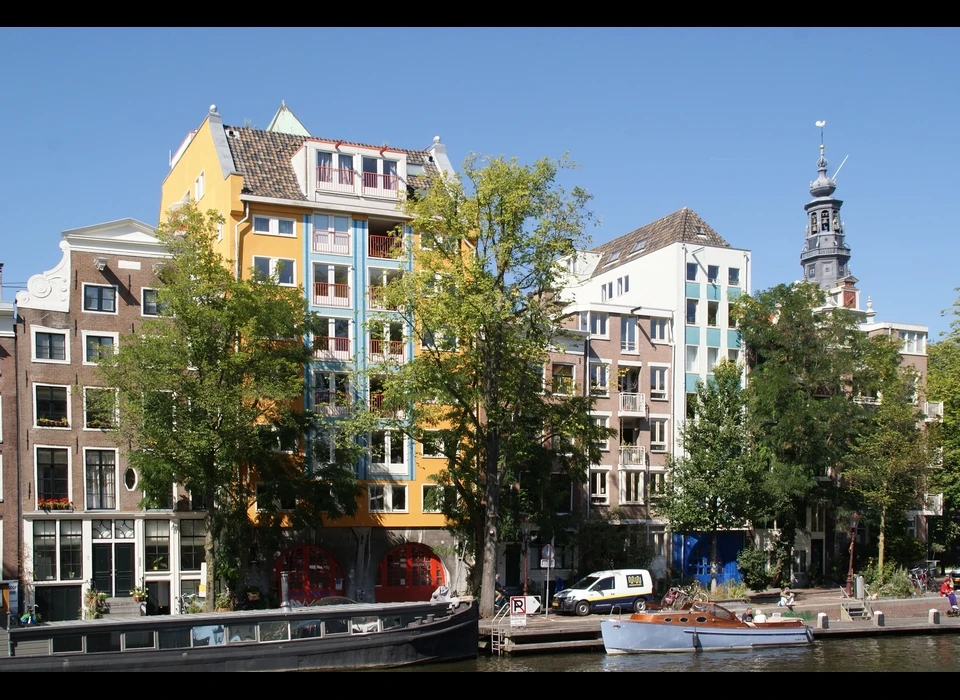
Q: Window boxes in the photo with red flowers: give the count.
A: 1